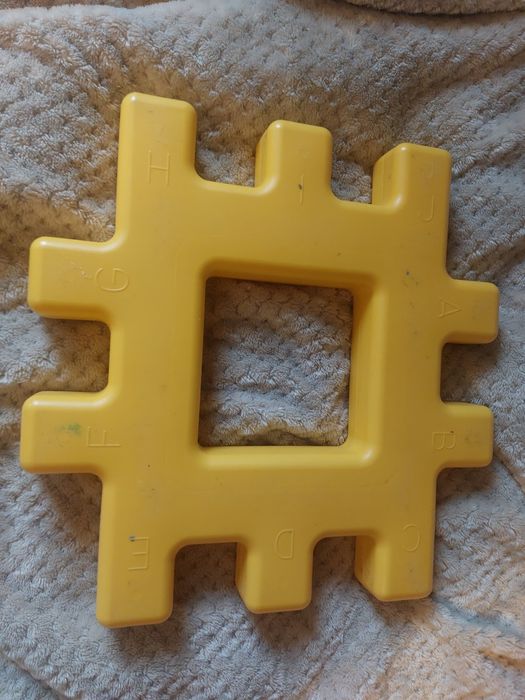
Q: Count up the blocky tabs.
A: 10